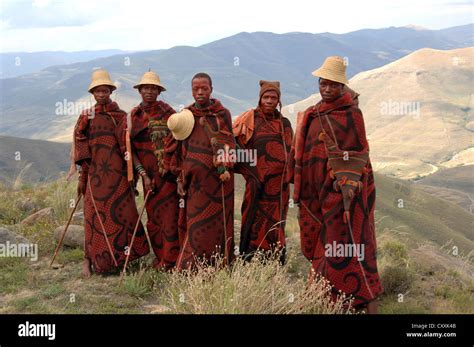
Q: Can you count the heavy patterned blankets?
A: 5